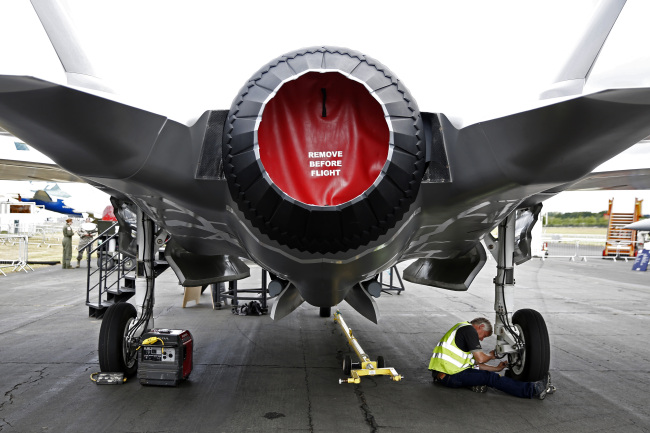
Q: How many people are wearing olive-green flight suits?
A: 1